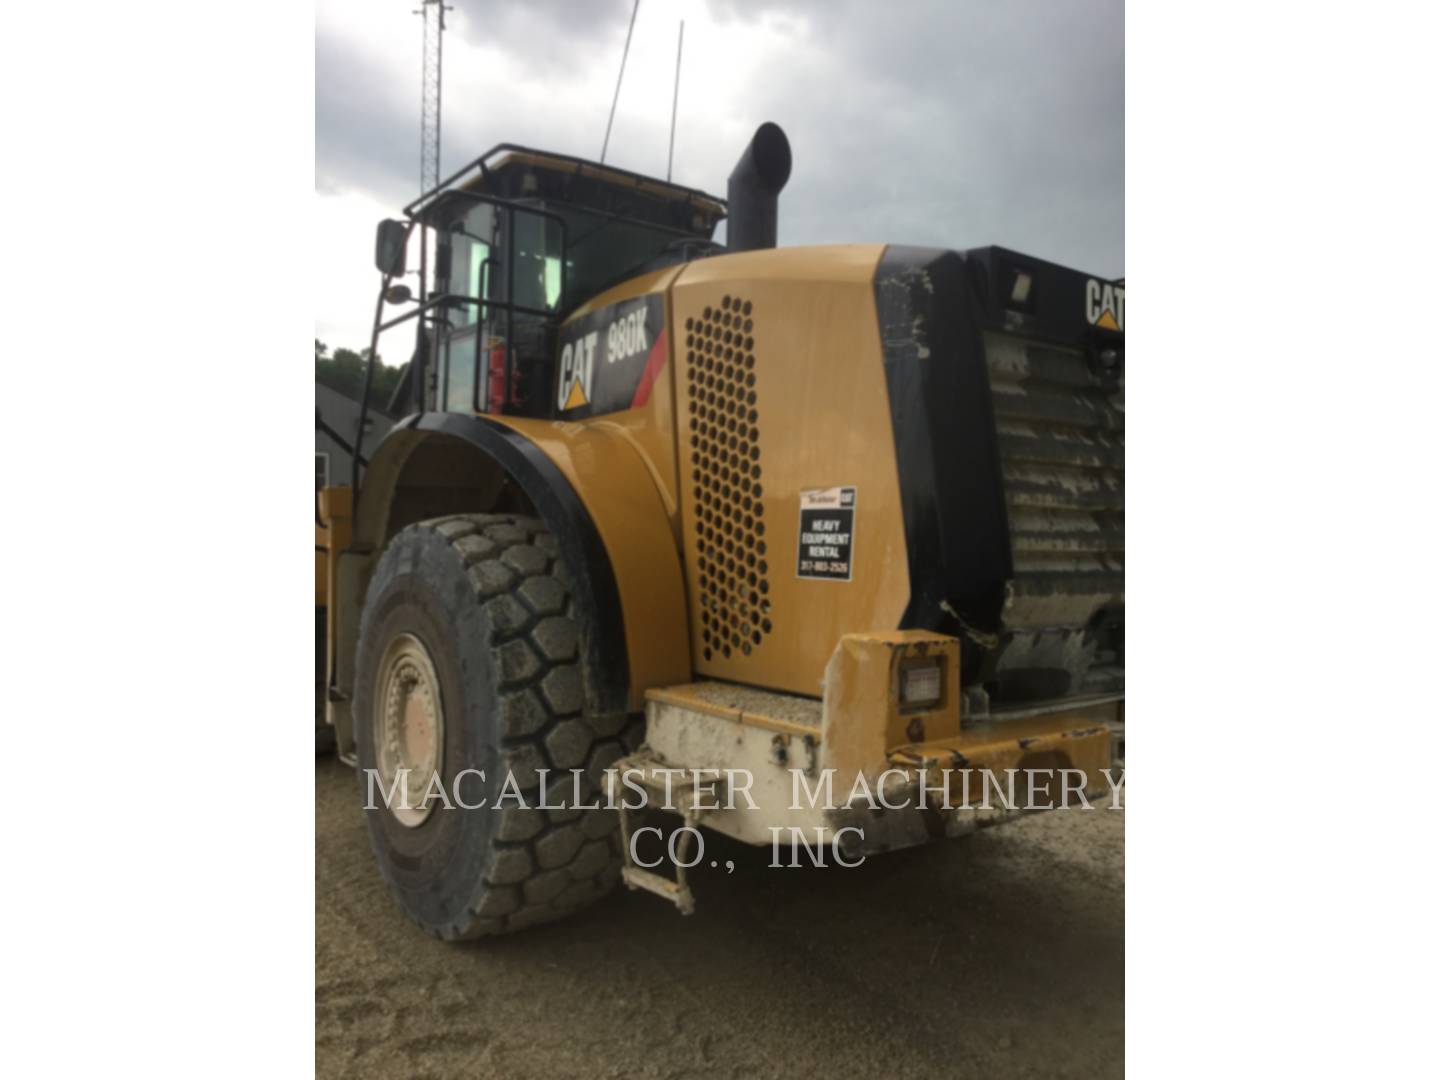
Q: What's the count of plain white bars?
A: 2